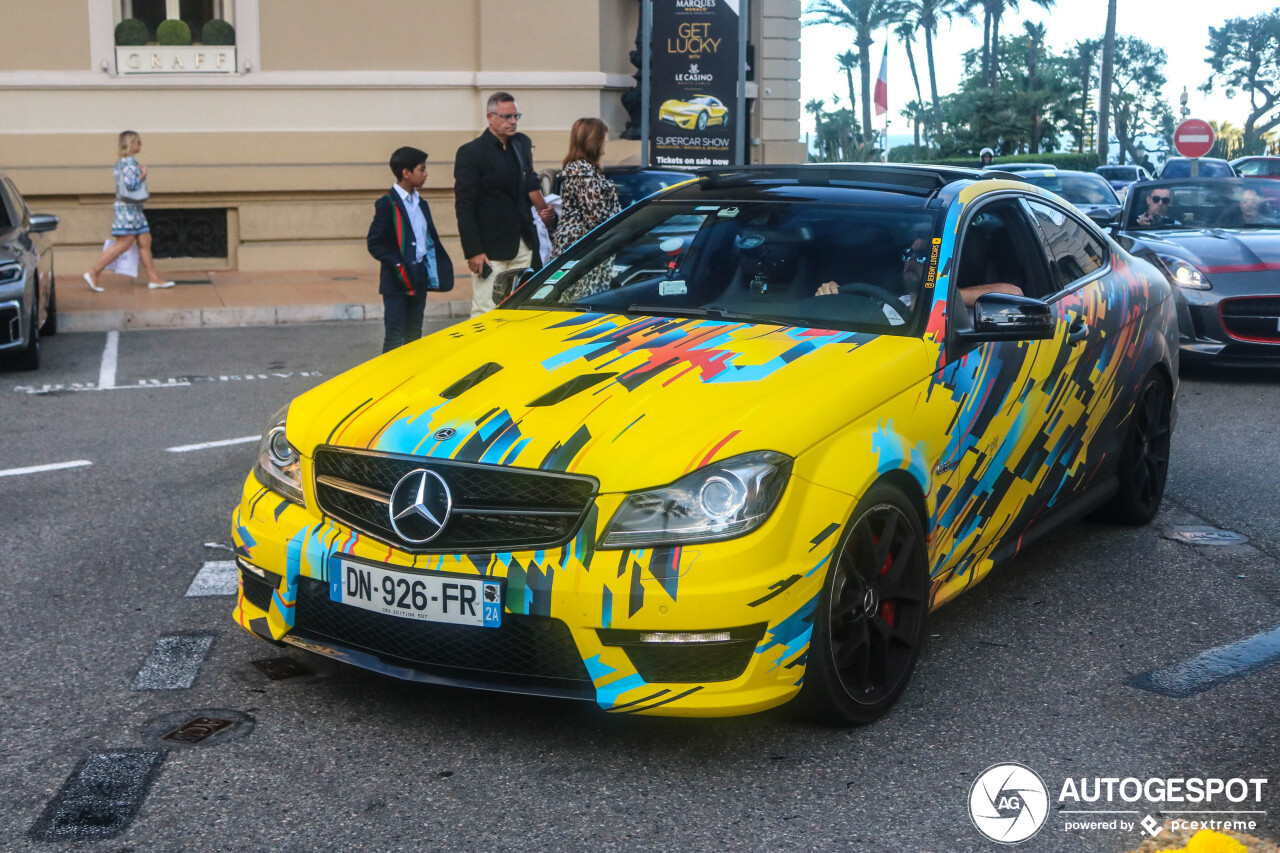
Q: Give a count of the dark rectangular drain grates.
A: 2